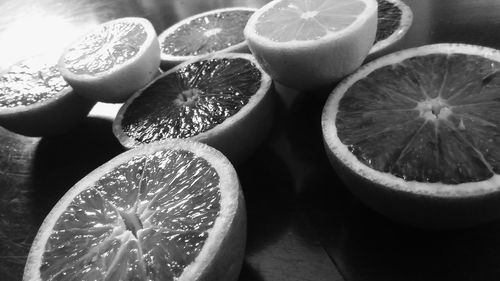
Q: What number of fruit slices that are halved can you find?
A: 8